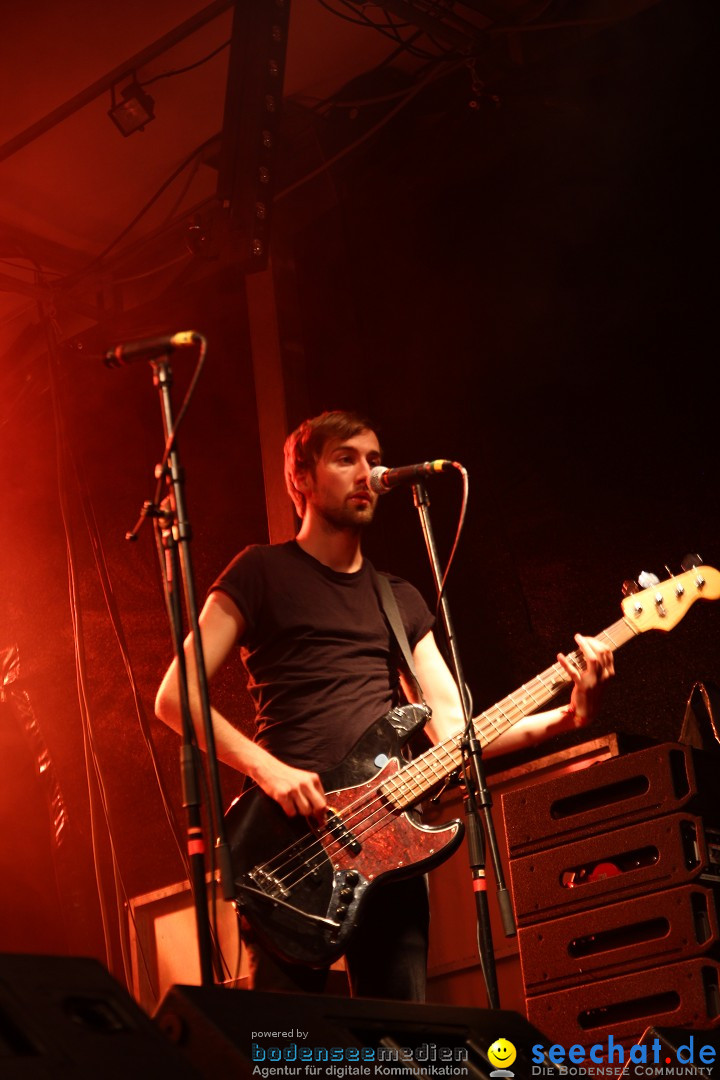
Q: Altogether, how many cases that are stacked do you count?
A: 4